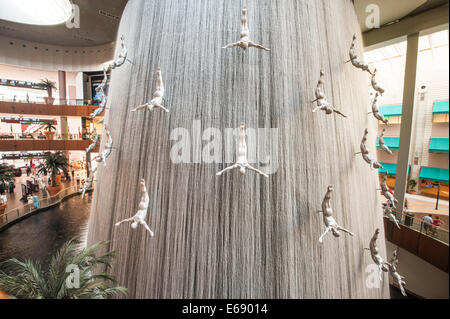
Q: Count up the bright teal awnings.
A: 6